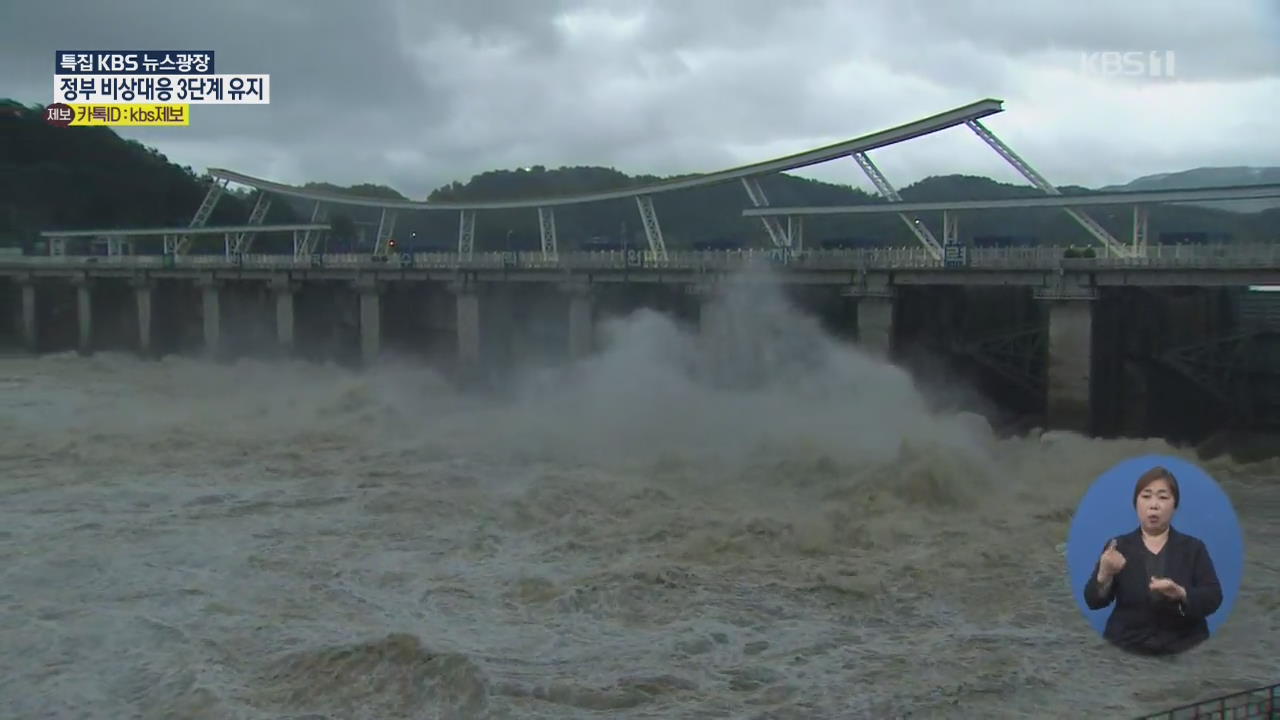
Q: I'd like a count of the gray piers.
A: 11